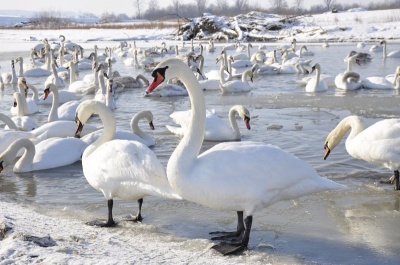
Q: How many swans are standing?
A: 3